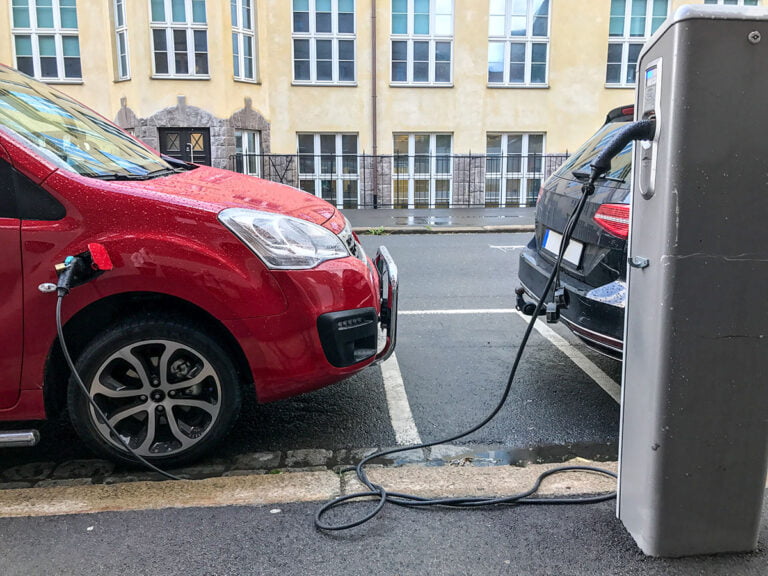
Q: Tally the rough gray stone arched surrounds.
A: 3